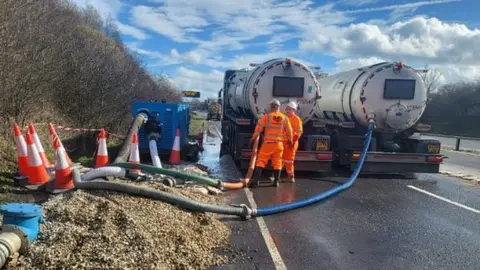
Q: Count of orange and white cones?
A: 8